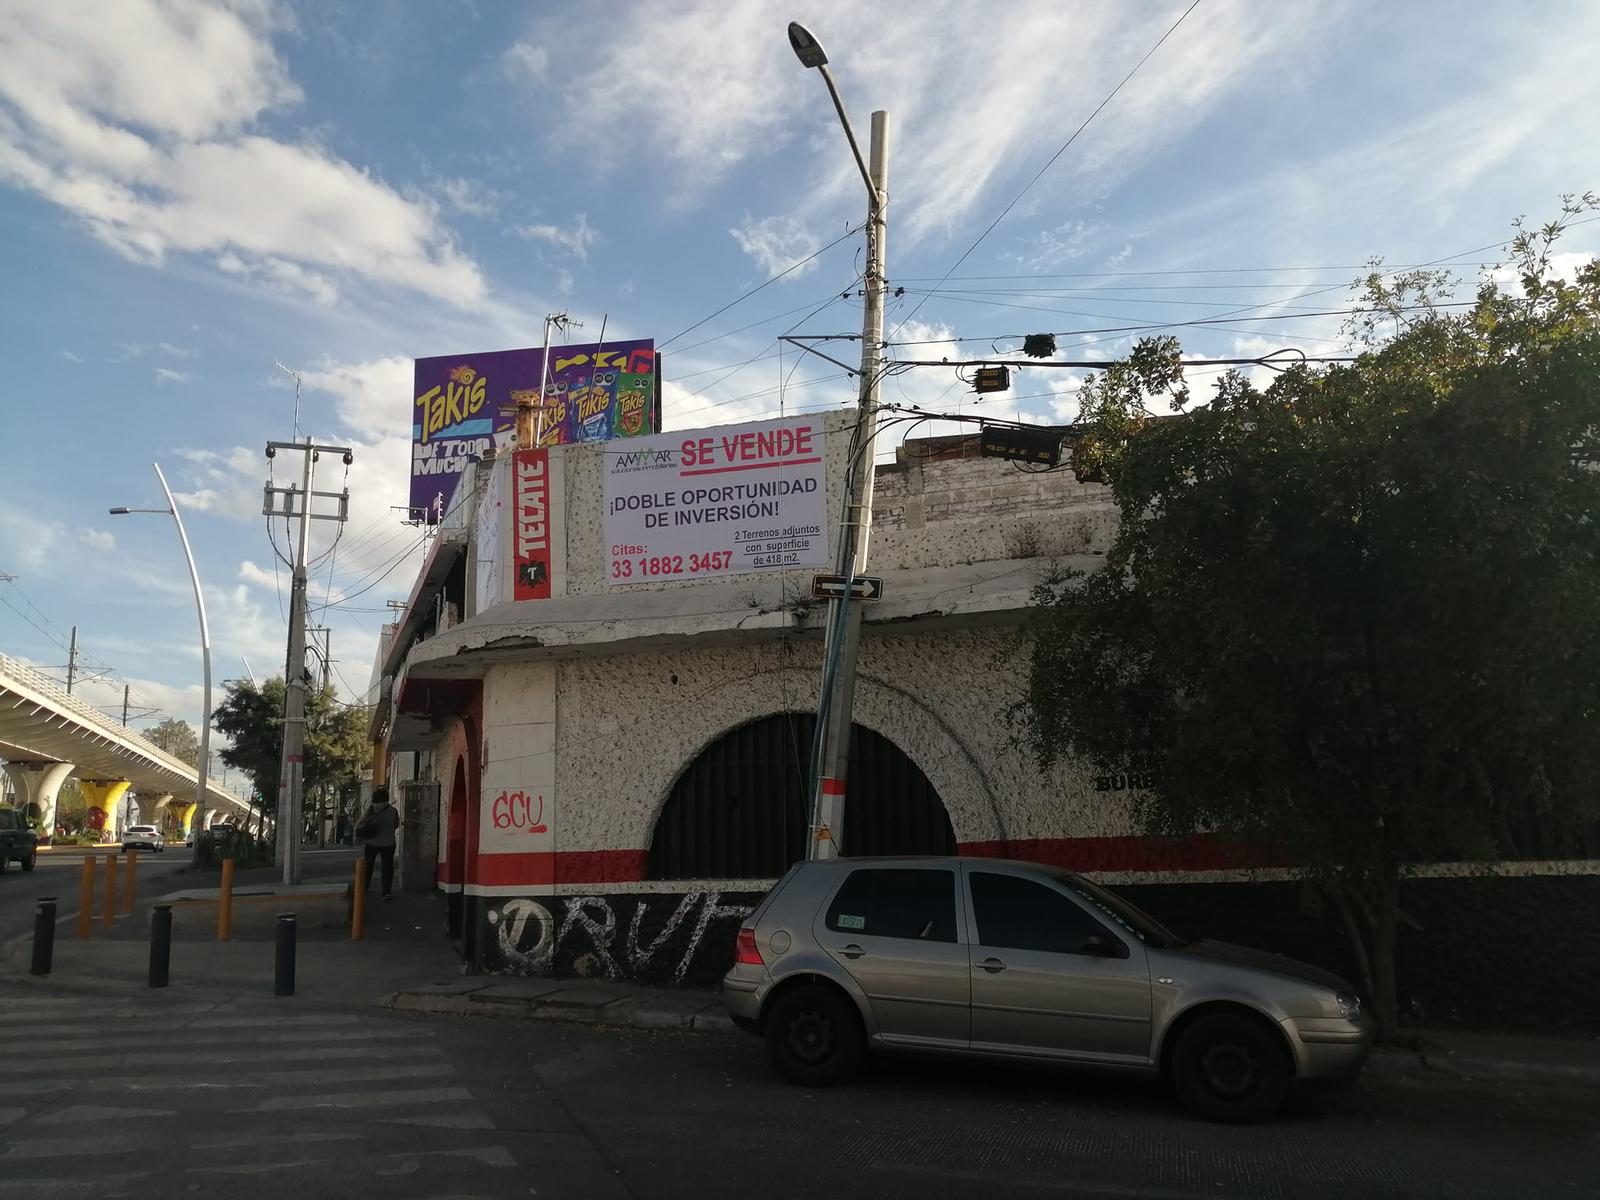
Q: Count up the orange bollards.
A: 5